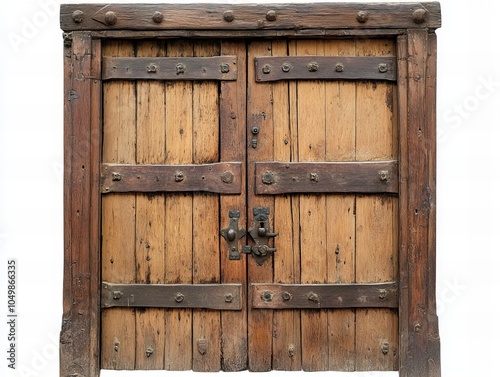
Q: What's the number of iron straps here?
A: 6